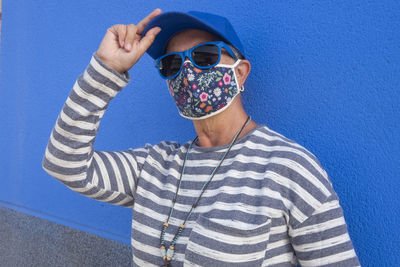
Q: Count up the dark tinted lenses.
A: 2